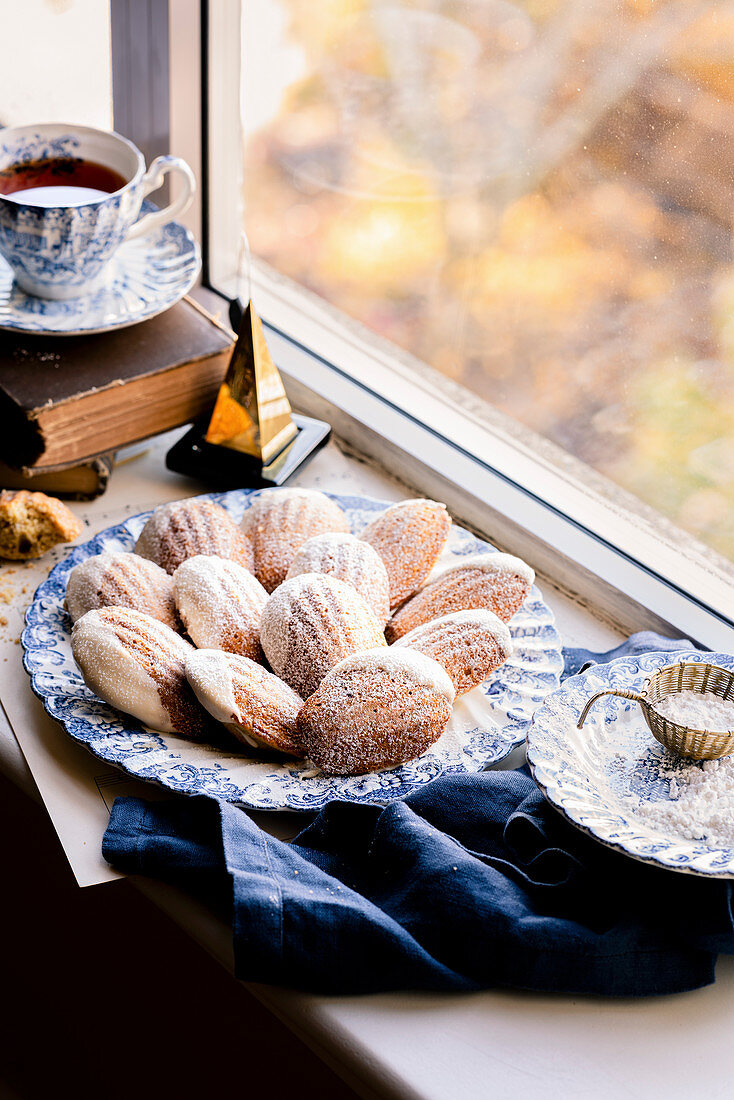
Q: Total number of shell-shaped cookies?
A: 12